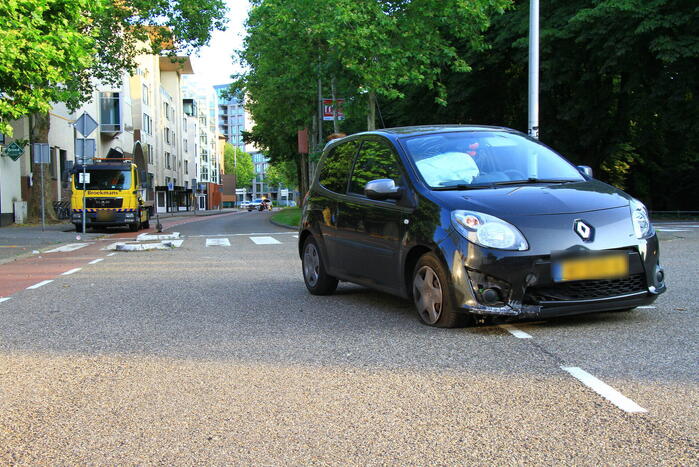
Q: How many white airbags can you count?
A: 1